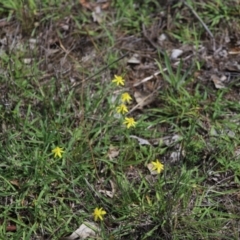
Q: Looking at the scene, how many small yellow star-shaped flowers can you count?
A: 7